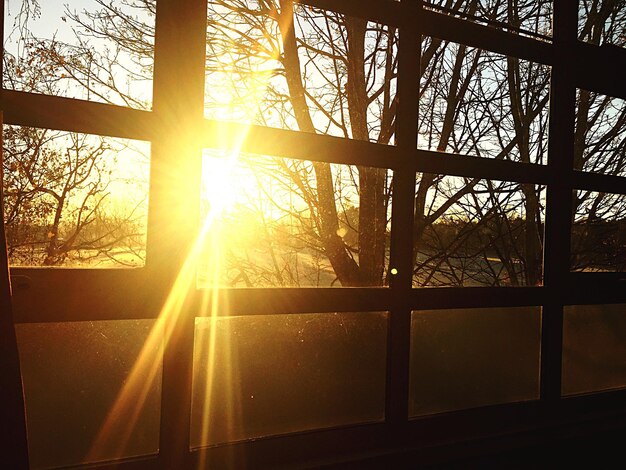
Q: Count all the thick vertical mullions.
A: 3